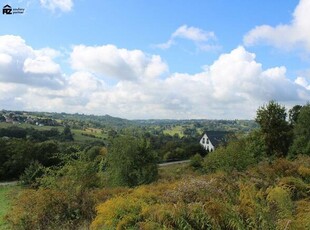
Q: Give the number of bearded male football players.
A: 0